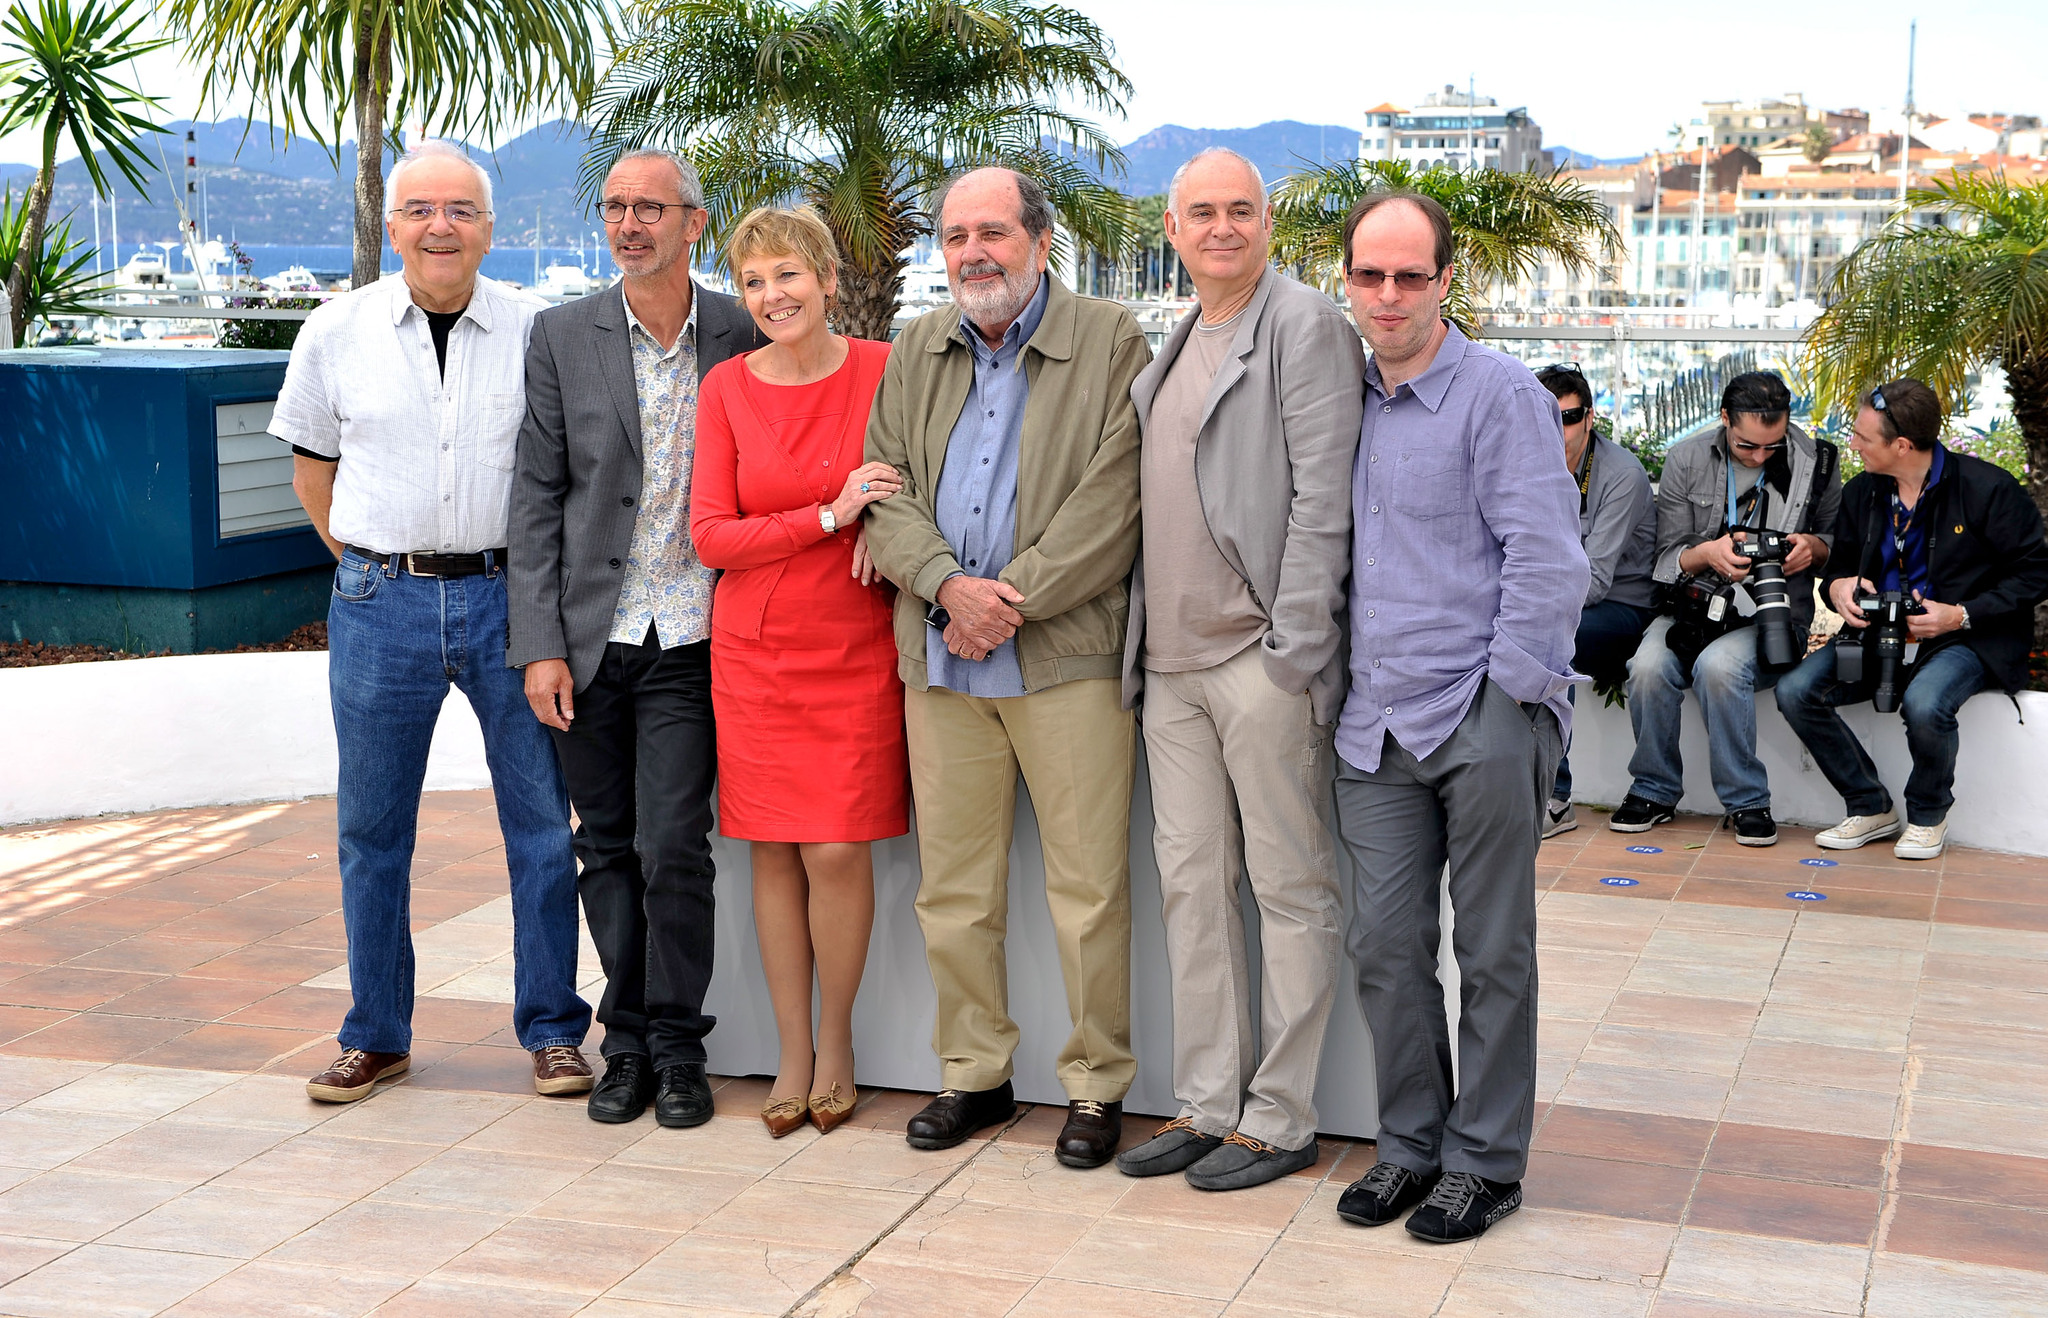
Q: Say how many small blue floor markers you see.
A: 4